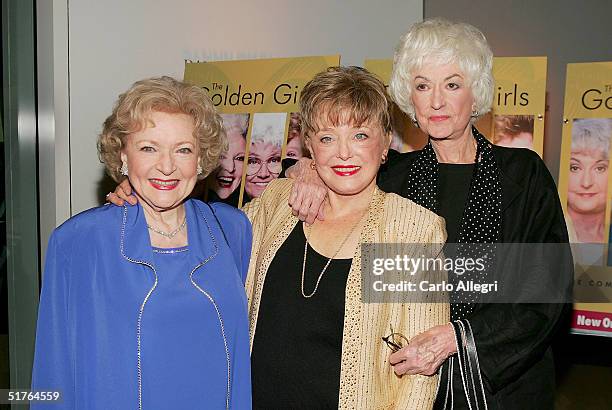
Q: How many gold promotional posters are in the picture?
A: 3